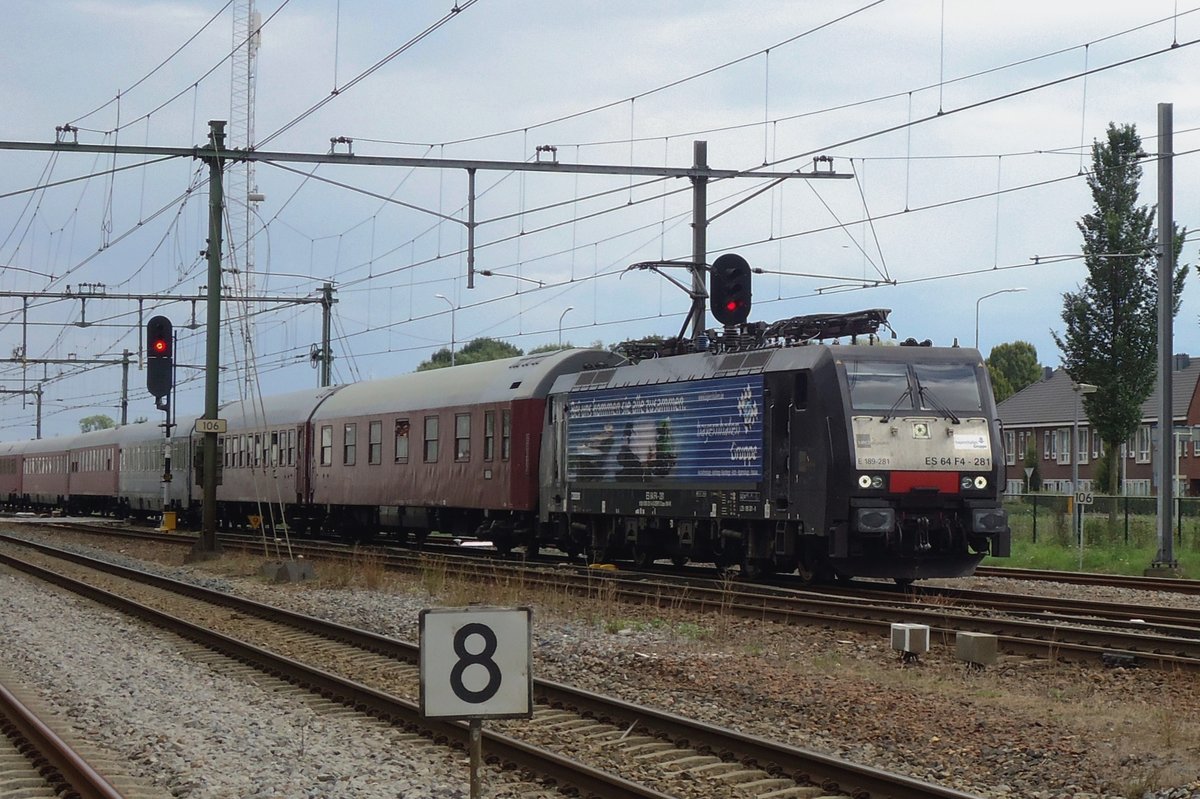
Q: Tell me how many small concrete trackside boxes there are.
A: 2